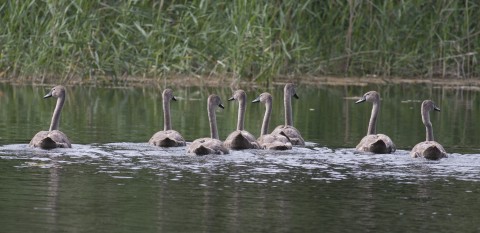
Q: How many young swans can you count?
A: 8